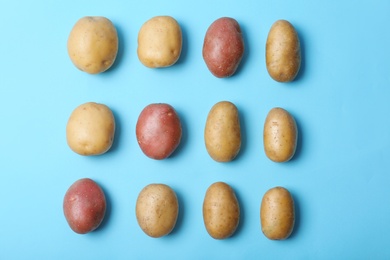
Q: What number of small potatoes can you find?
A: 12